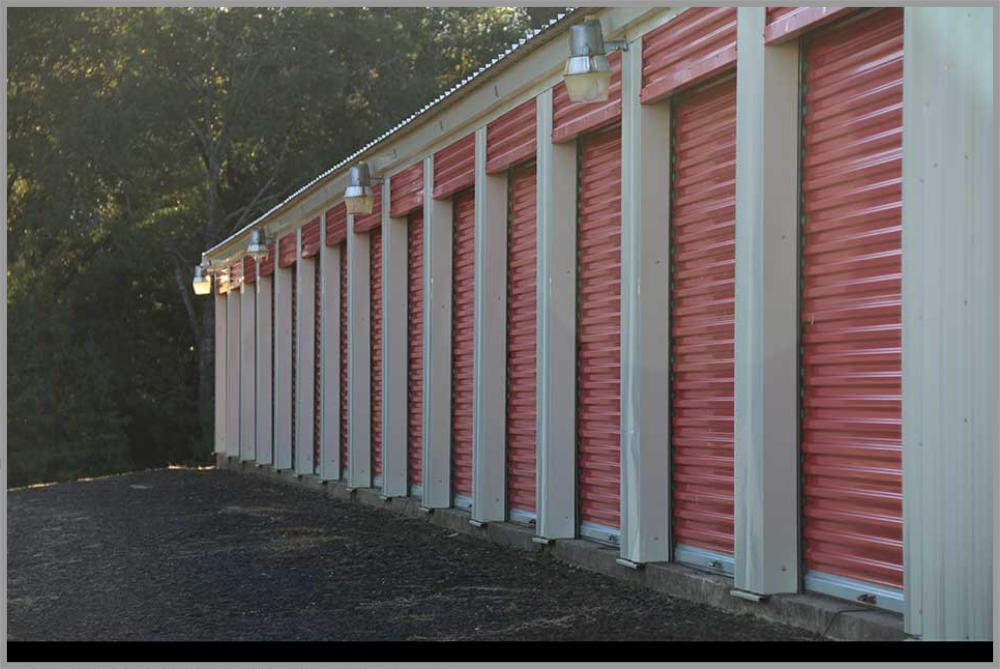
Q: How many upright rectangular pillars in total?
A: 14